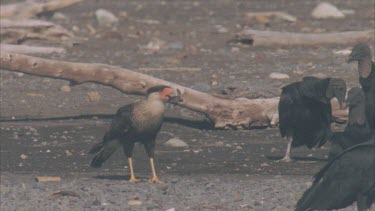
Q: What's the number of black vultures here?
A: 4